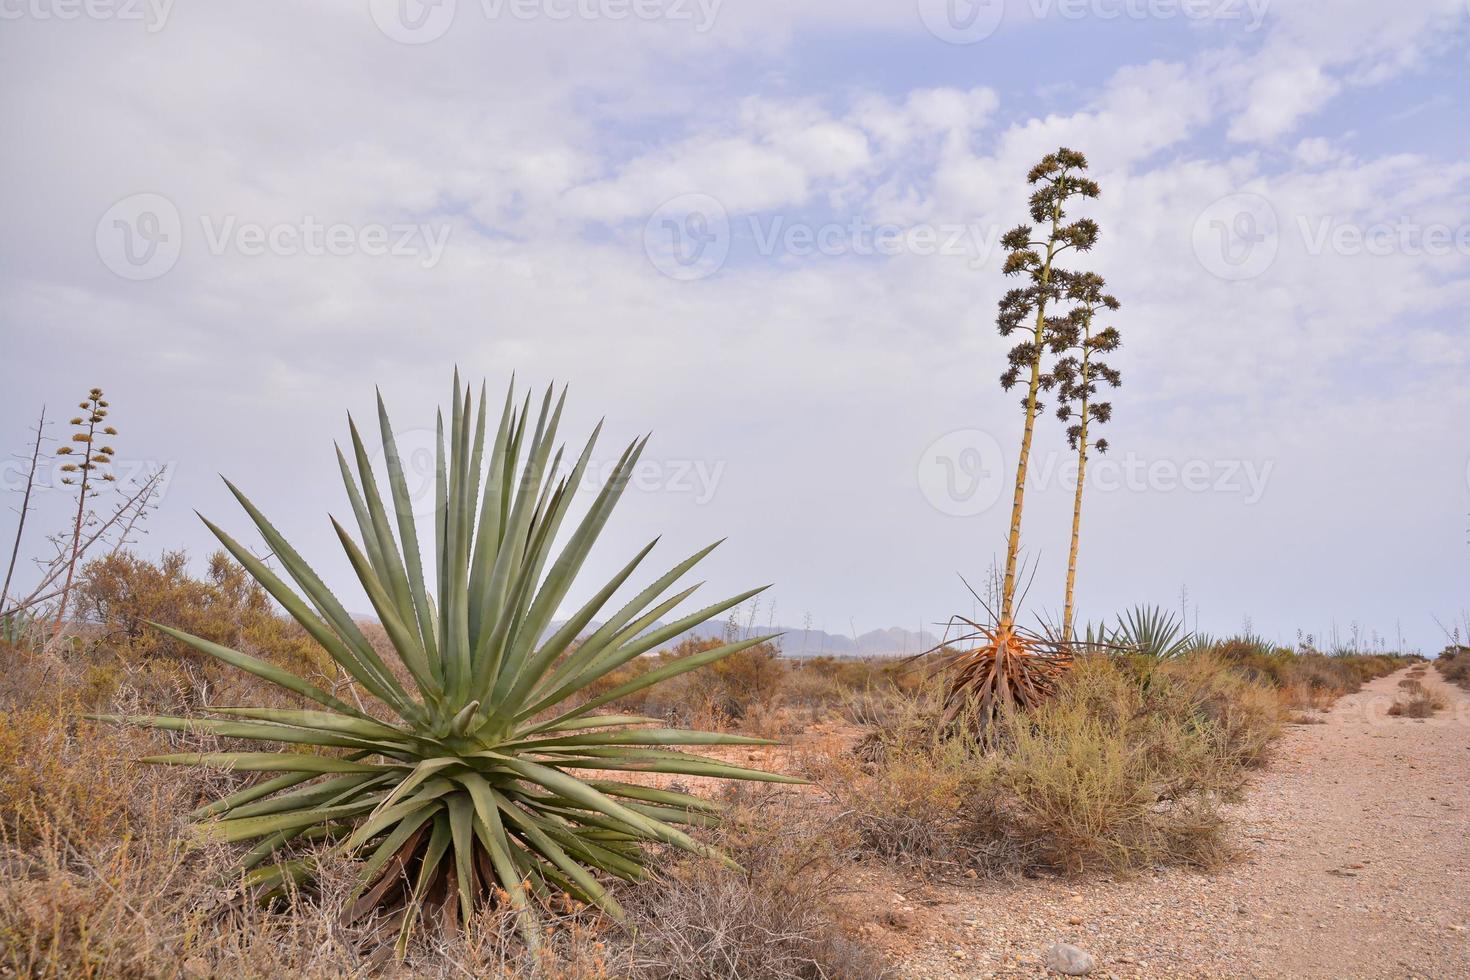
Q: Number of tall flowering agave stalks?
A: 3